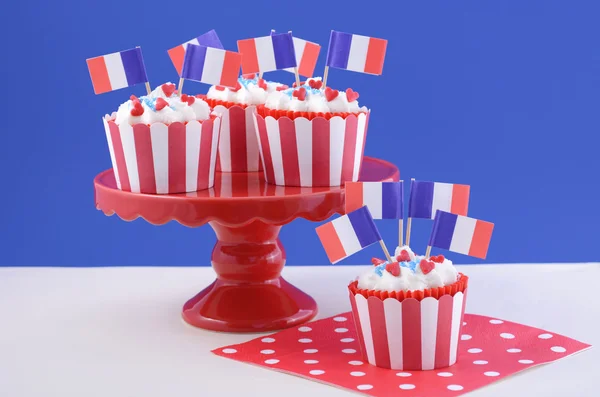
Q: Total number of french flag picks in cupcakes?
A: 10